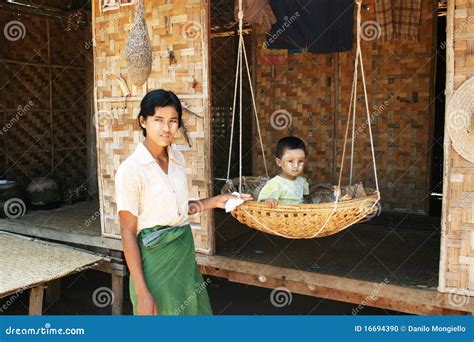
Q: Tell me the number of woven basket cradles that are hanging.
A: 1